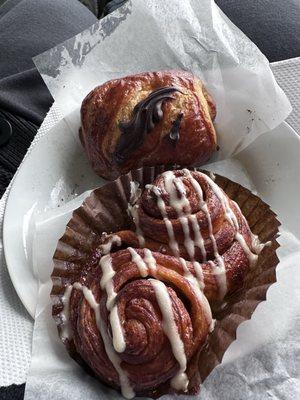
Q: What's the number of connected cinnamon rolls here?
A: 2